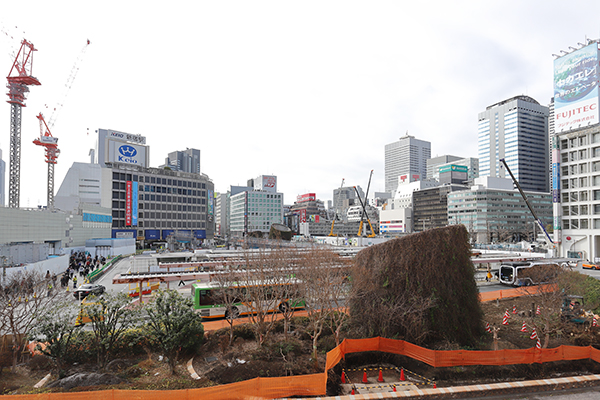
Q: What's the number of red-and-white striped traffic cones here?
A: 9